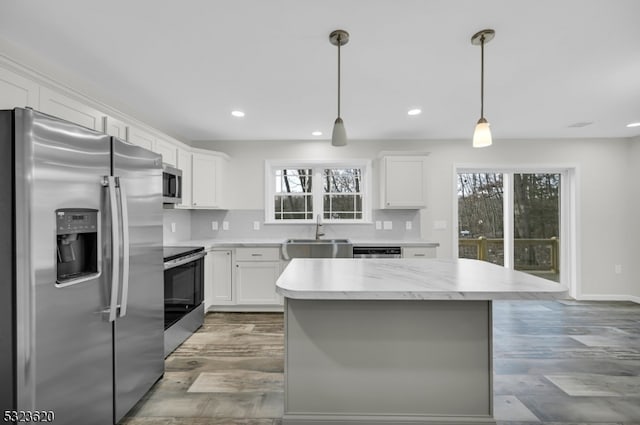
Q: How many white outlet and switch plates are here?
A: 9